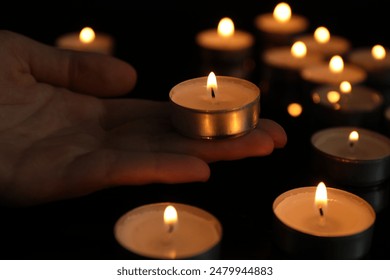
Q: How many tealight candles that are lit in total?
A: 12